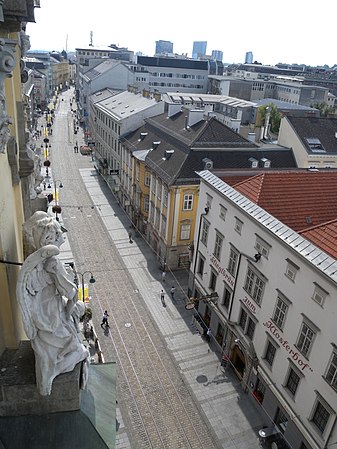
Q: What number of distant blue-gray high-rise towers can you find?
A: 4